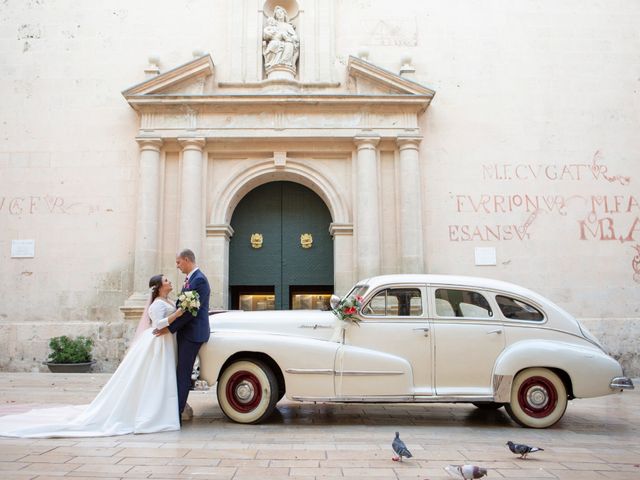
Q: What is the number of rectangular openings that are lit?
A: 2